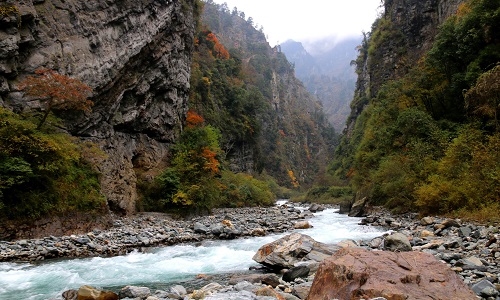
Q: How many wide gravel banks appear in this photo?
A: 2